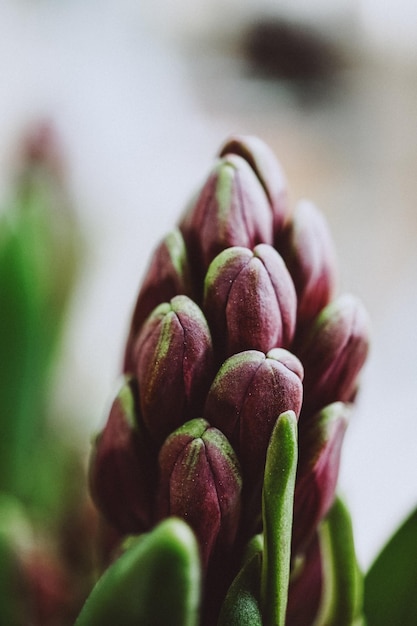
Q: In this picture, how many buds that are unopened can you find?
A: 11